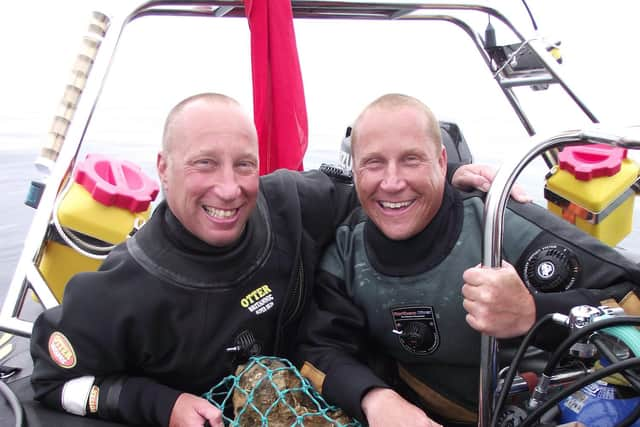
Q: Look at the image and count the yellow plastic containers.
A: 2